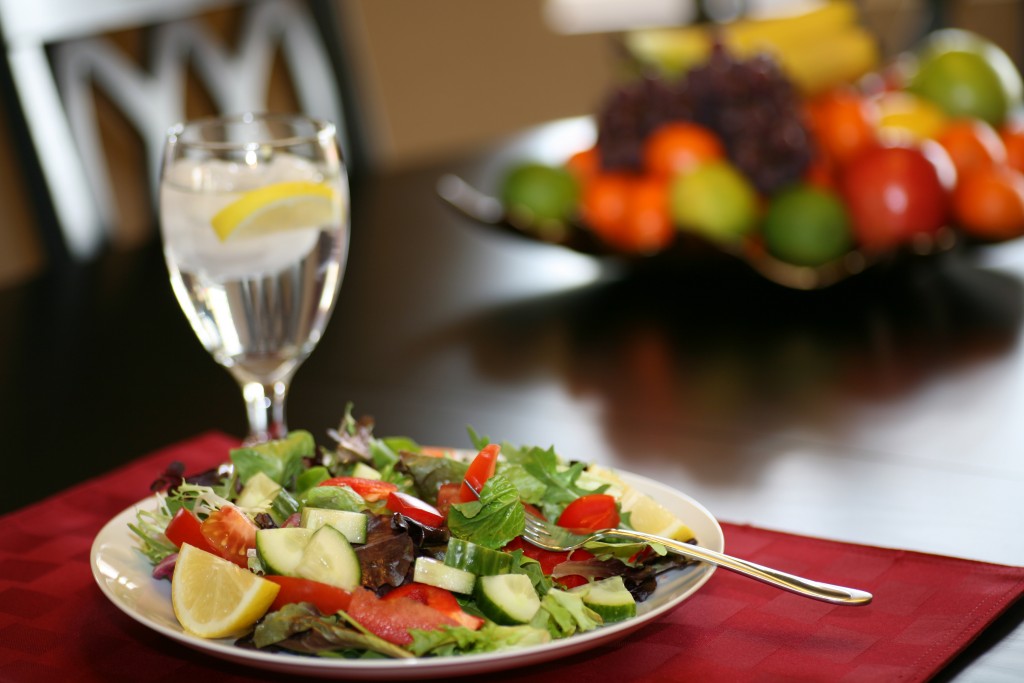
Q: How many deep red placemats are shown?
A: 1